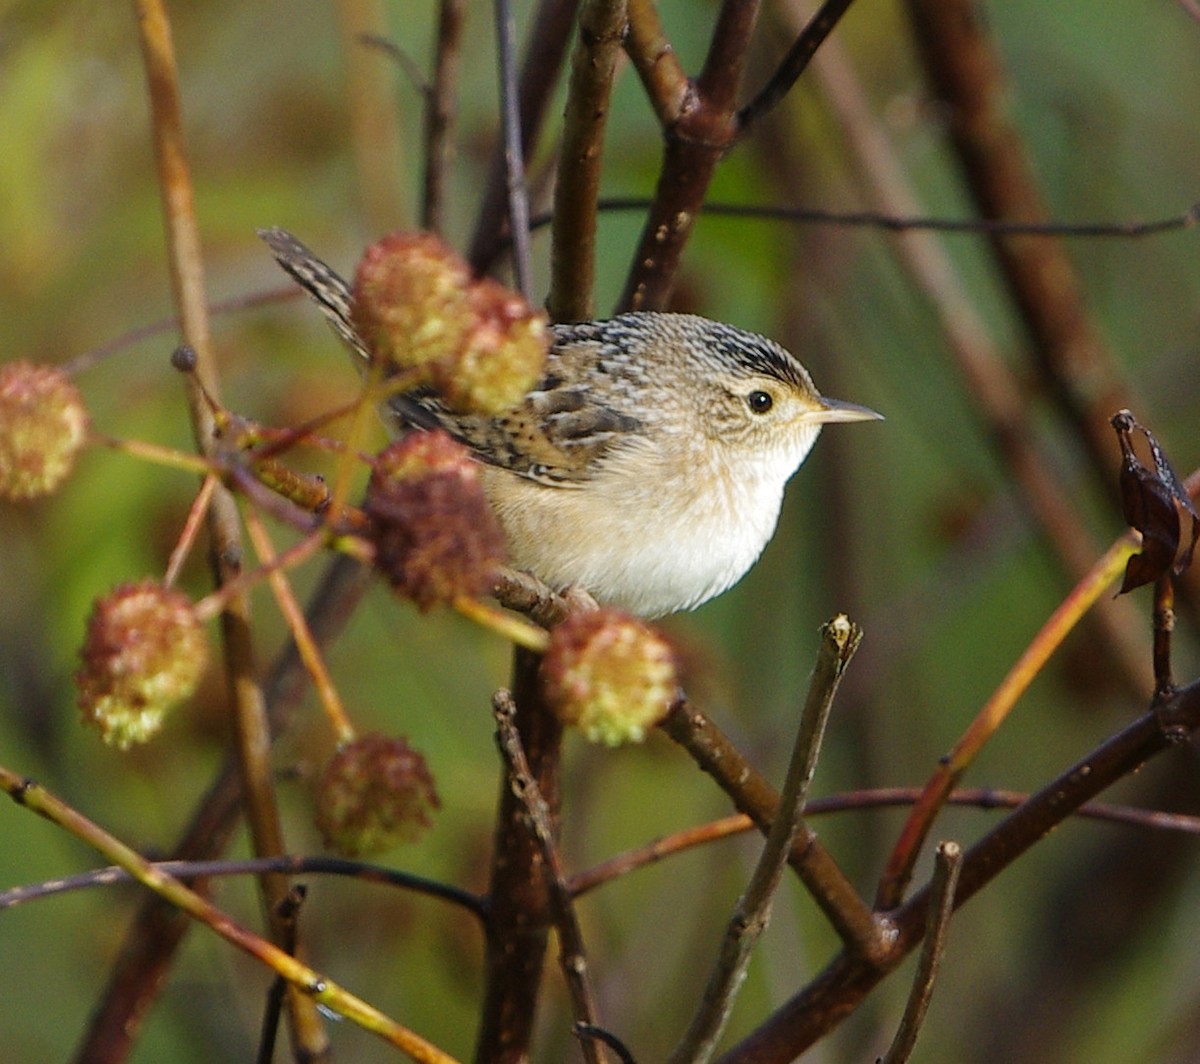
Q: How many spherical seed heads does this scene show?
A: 7